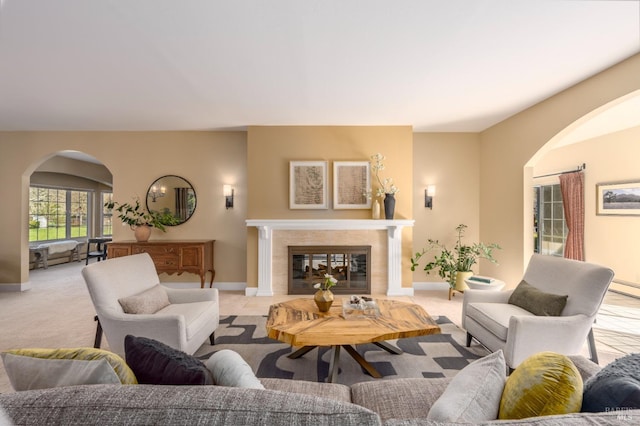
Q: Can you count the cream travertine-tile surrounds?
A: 1